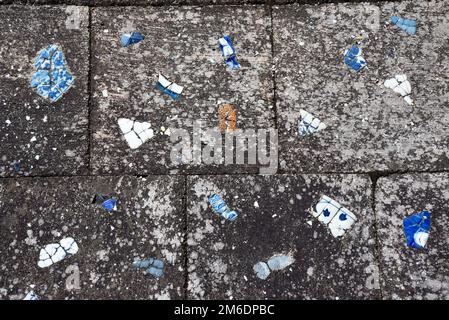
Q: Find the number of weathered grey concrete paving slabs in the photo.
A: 6